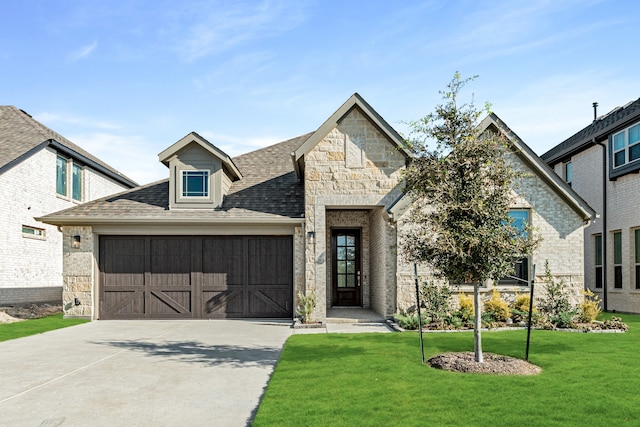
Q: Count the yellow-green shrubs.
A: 4